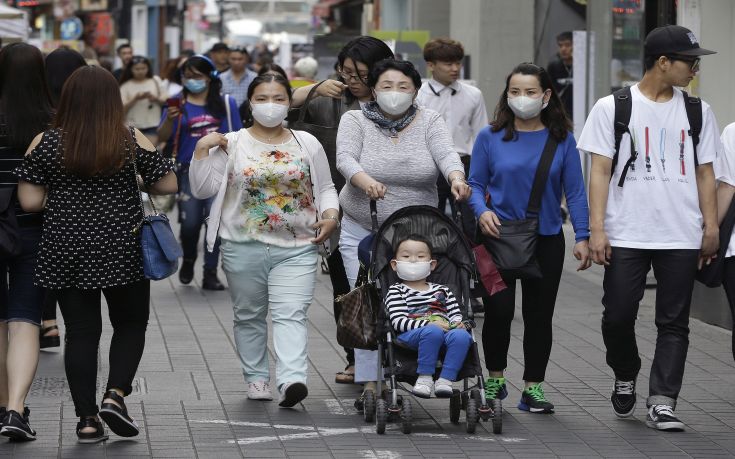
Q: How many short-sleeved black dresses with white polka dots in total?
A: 1